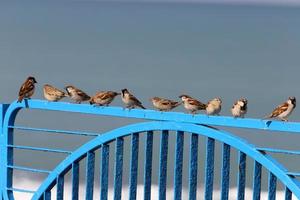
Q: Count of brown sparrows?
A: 10